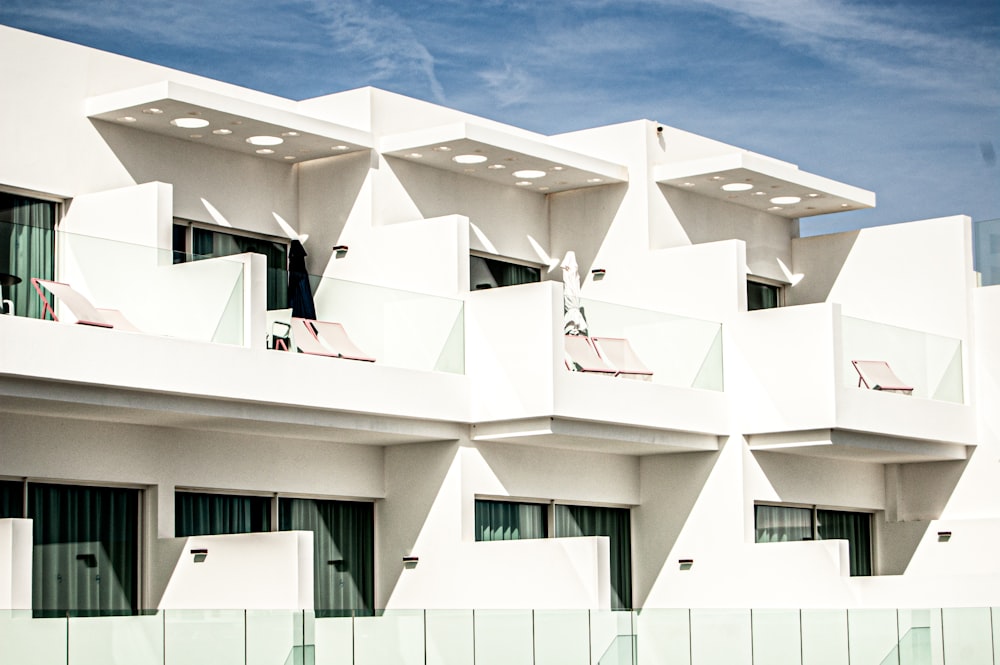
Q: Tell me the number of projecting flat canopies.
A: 3